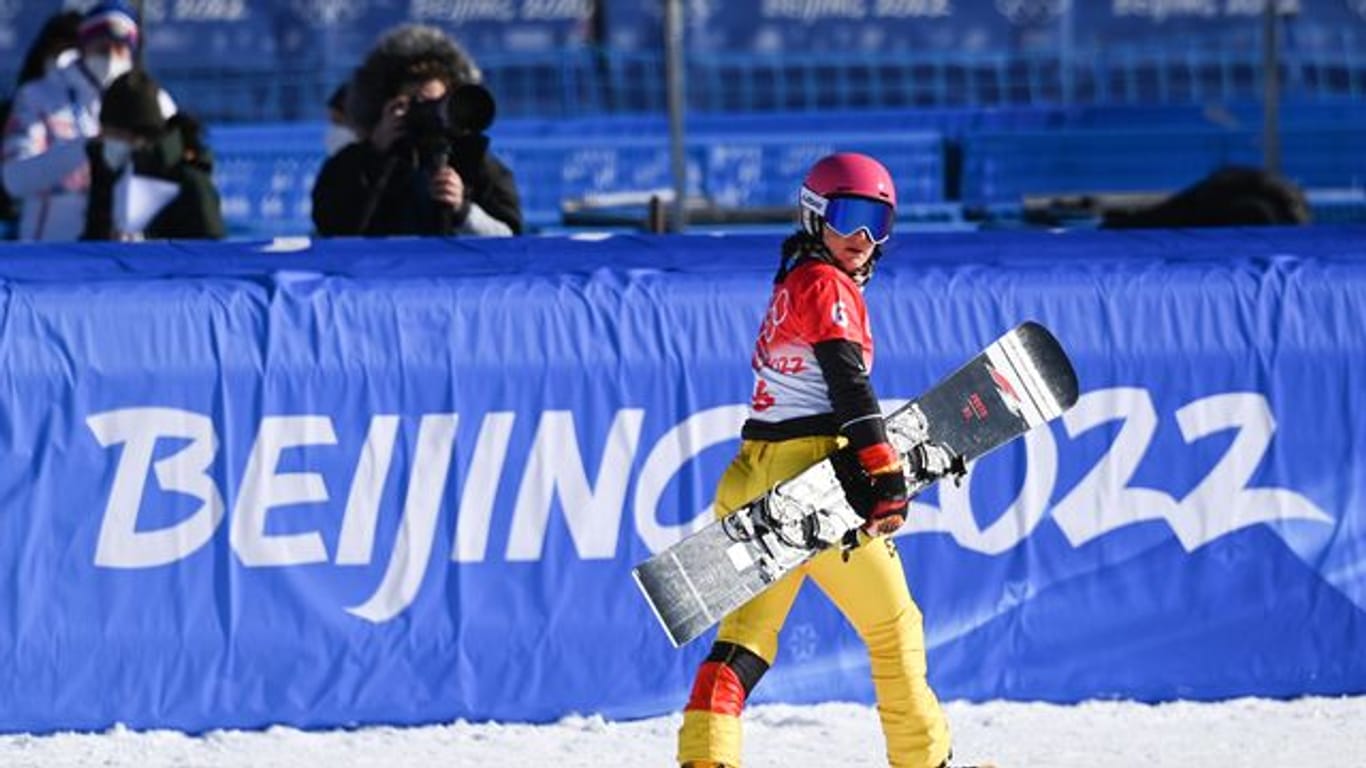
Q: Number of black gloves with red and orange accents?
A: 1